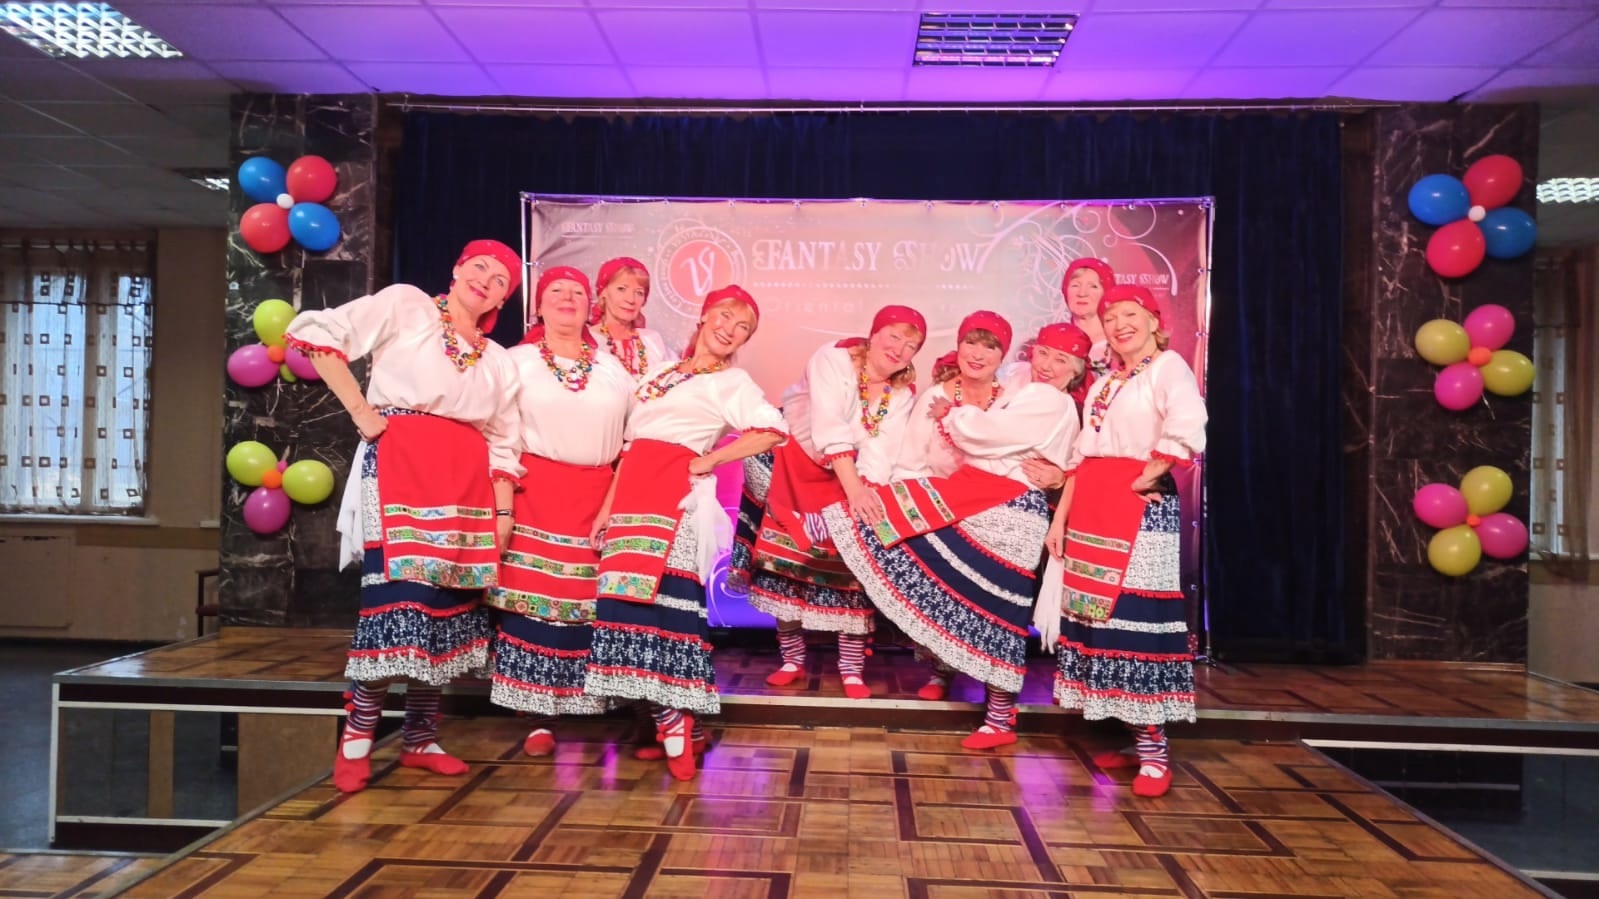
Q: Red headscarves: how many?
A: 9